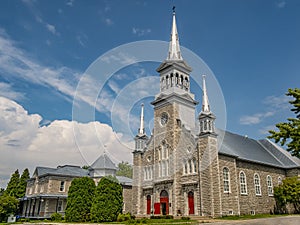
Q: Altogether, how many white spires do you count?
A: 3